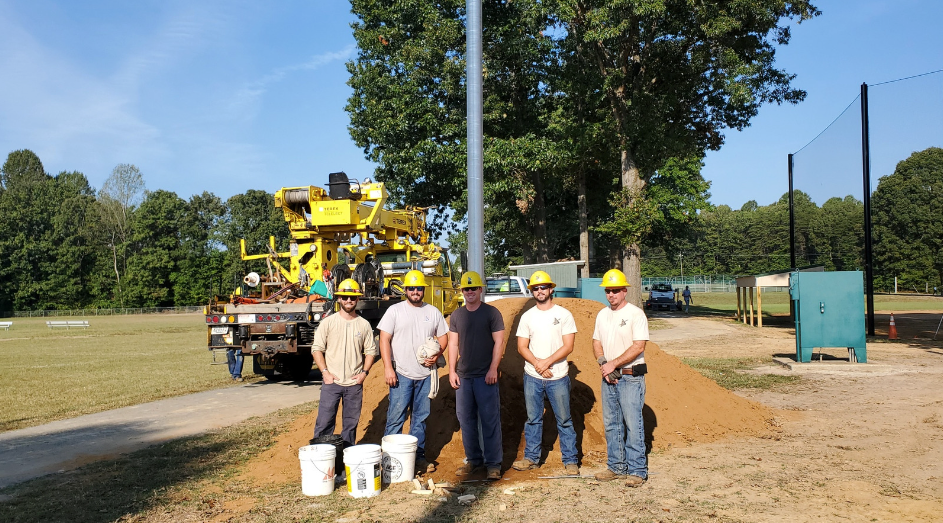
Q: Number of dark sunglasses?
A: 5